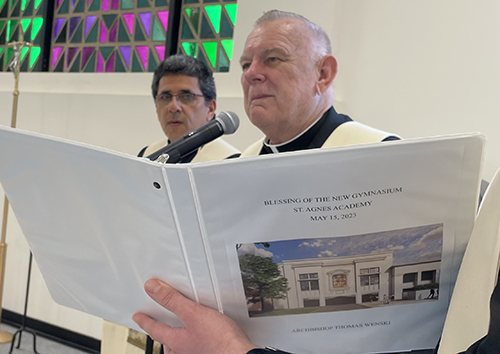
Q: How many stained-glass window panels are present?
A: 3